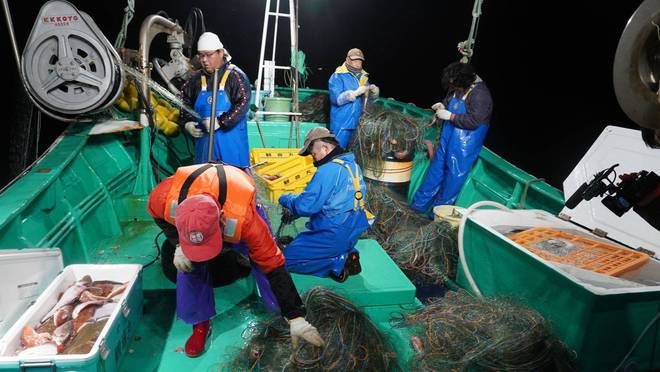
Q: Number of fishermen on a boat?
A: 5